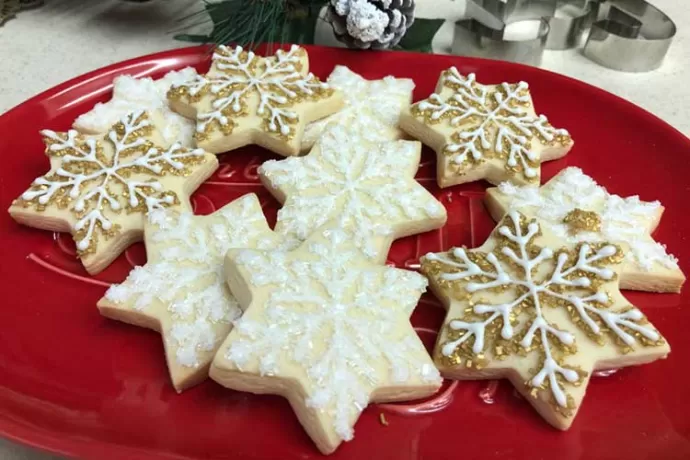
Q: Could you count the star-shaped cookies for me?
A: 10